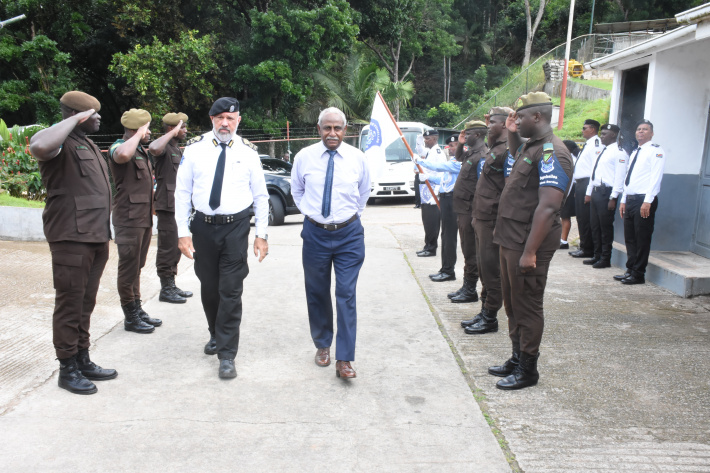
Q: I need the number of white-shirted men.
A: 6